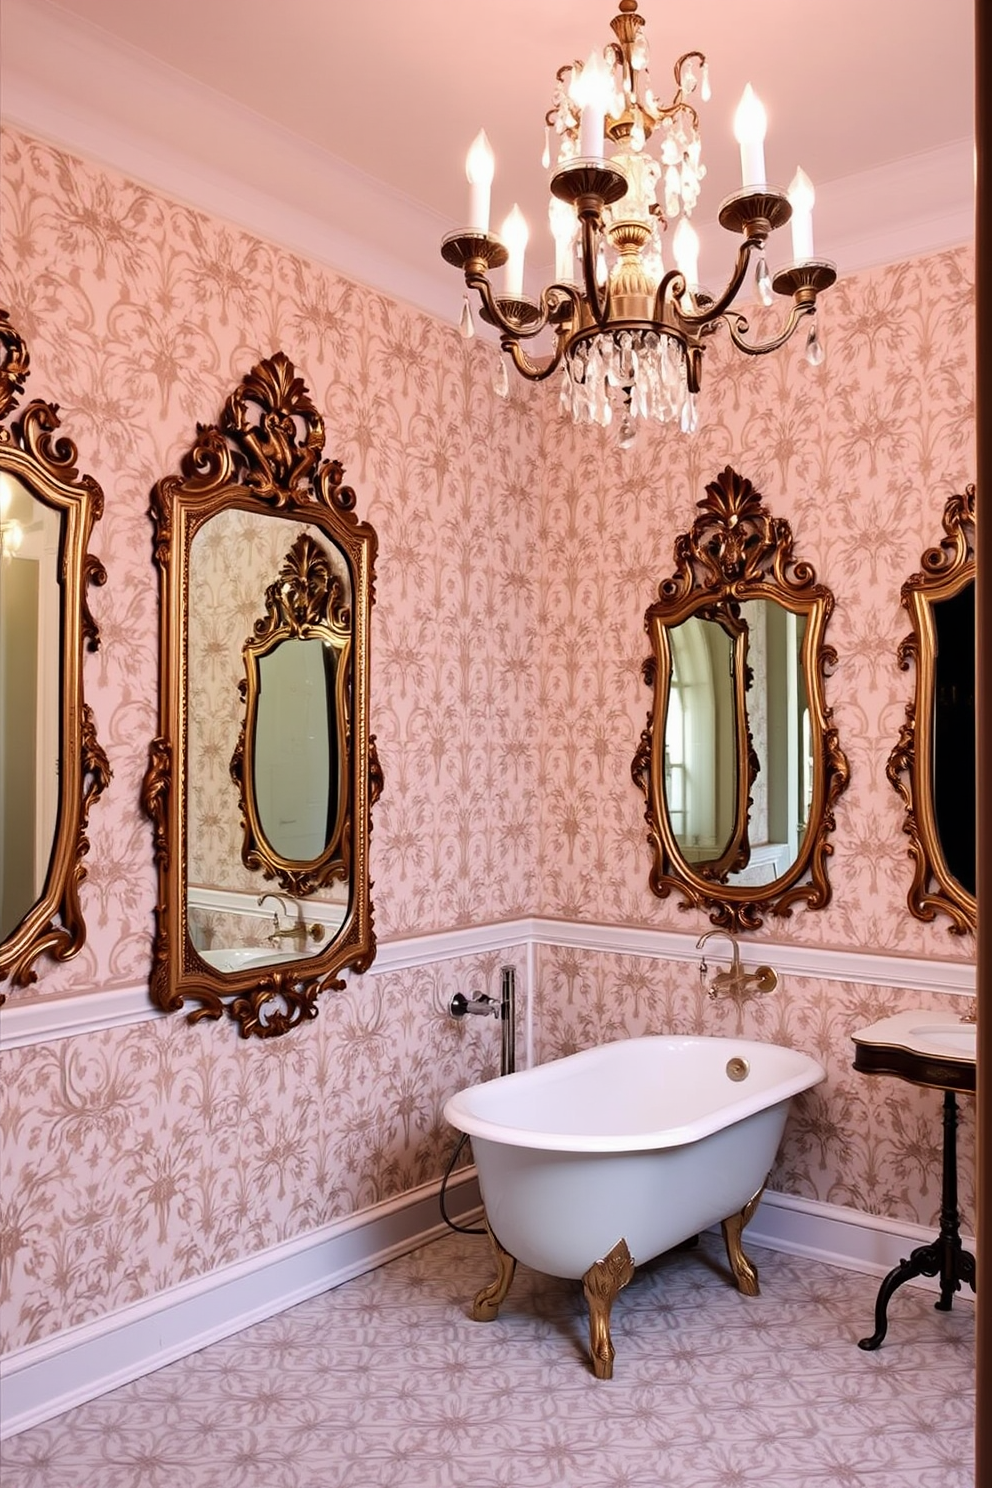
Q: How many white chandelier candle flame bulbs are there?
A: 7